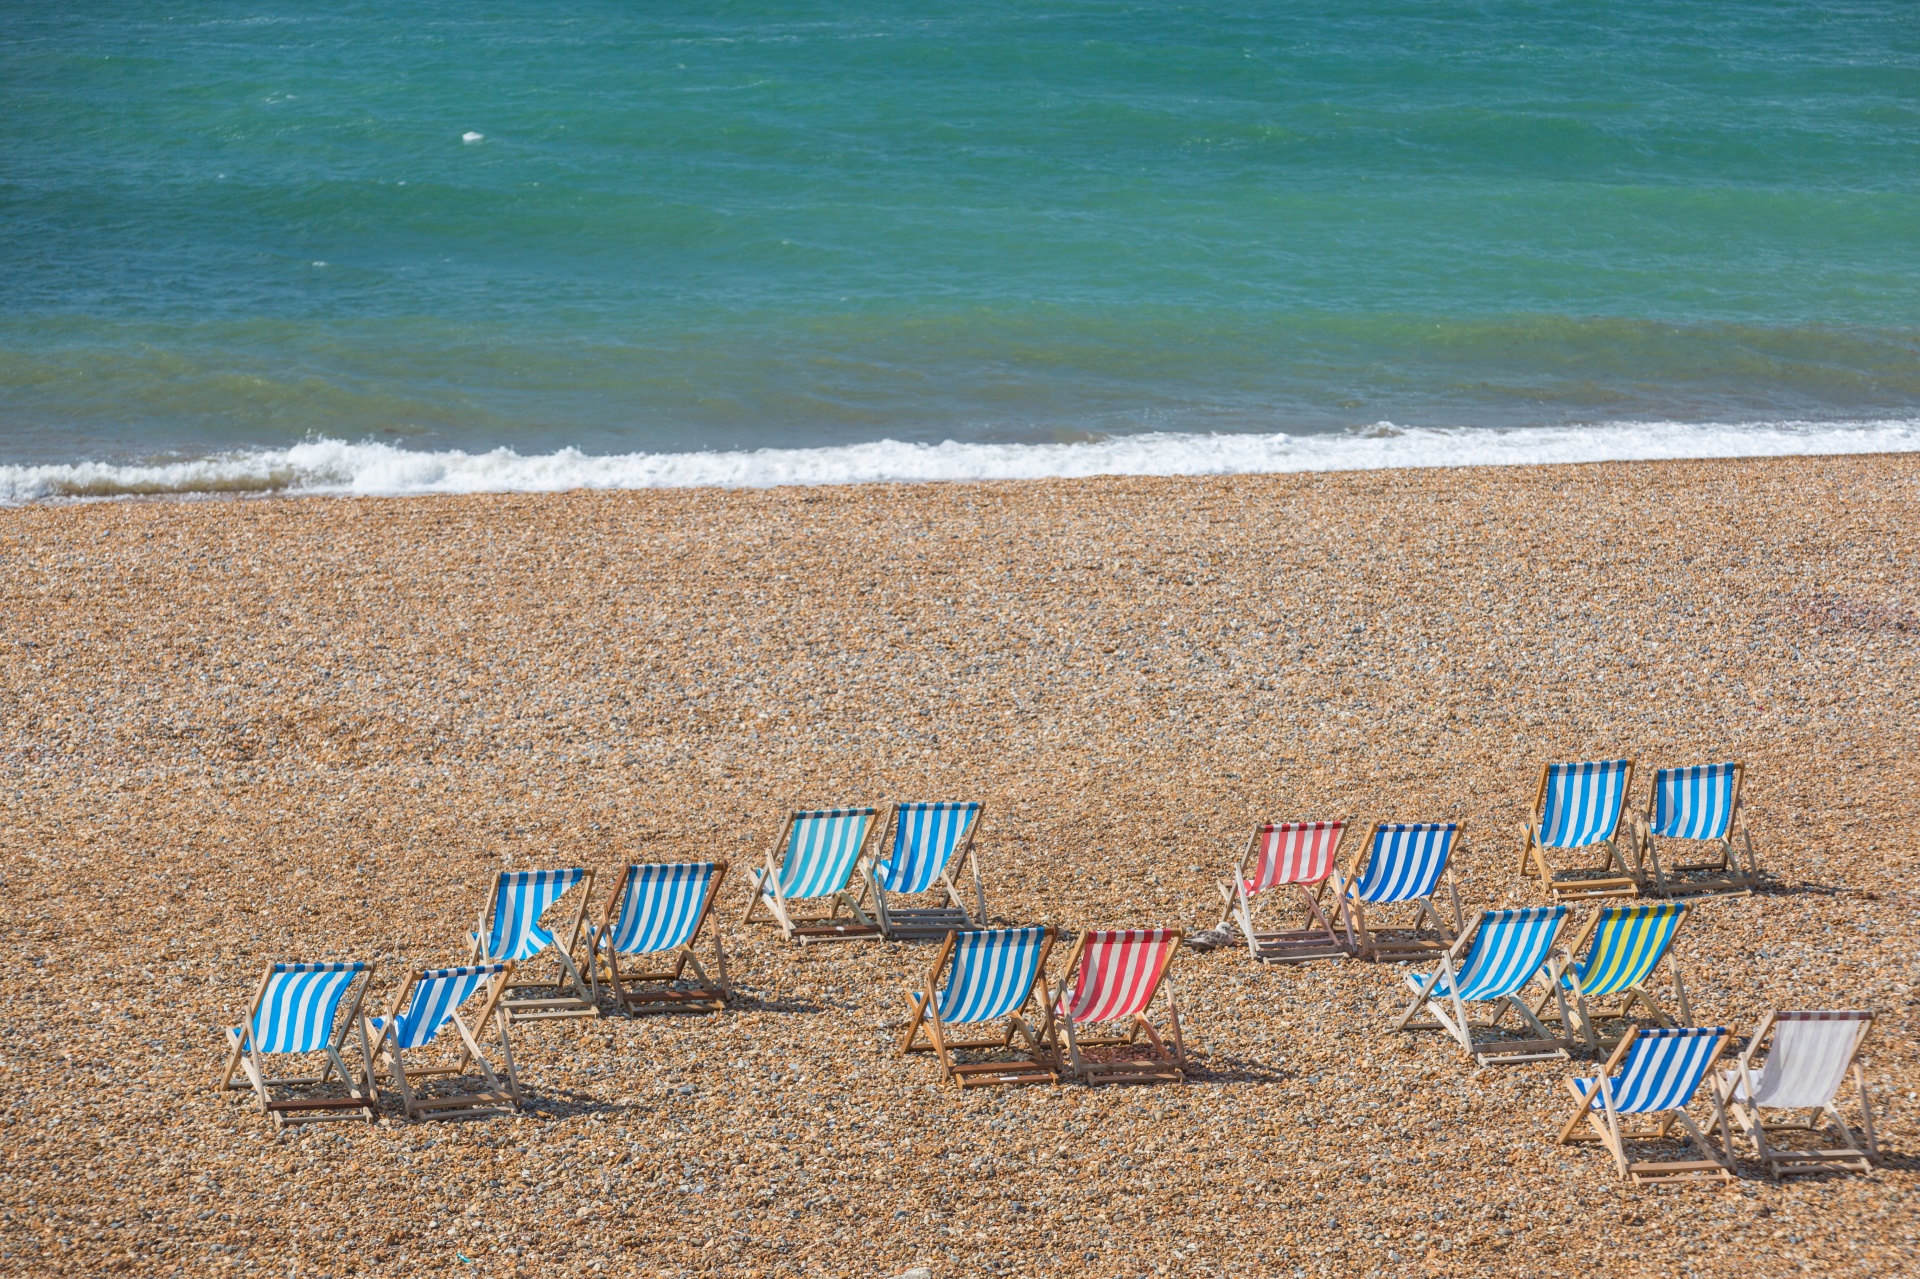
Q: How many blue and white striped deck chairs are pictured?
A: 12